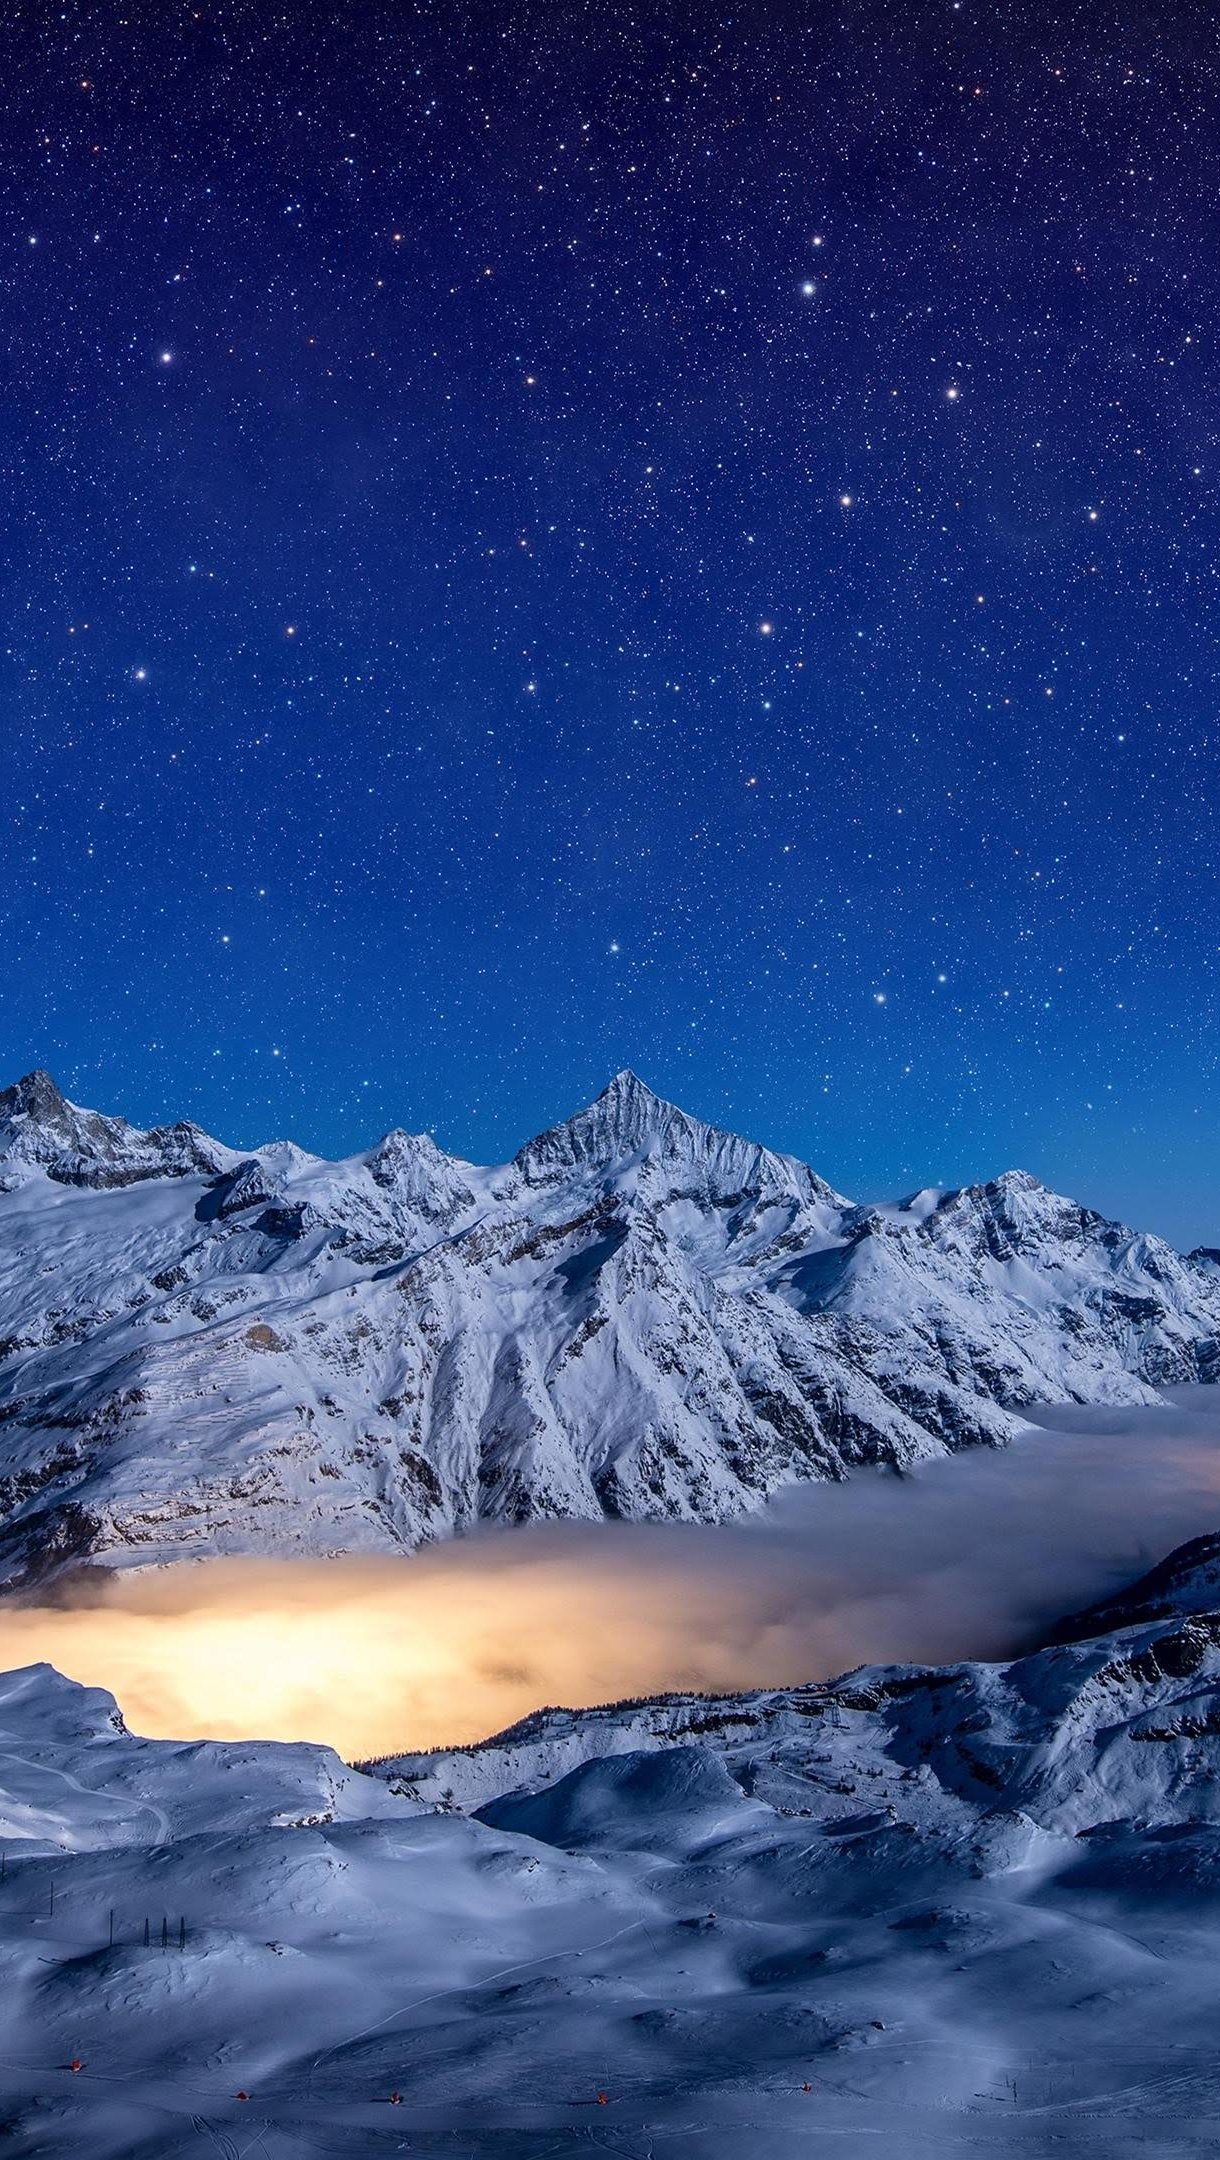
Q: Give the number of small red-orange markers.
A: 5